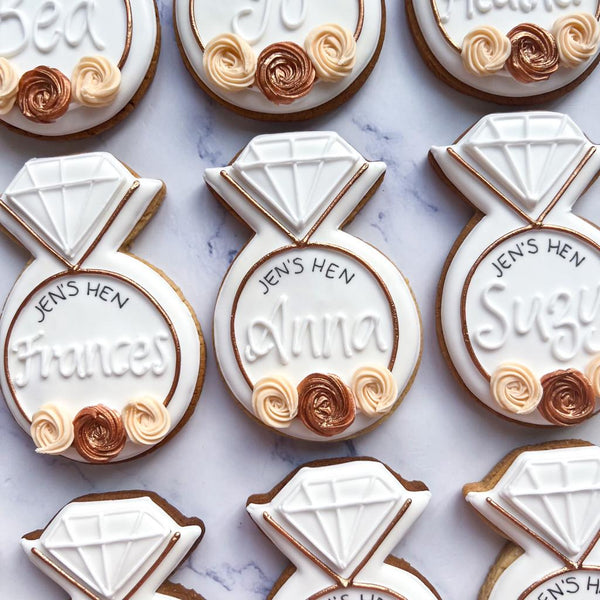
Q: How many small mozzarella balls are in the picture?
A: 0